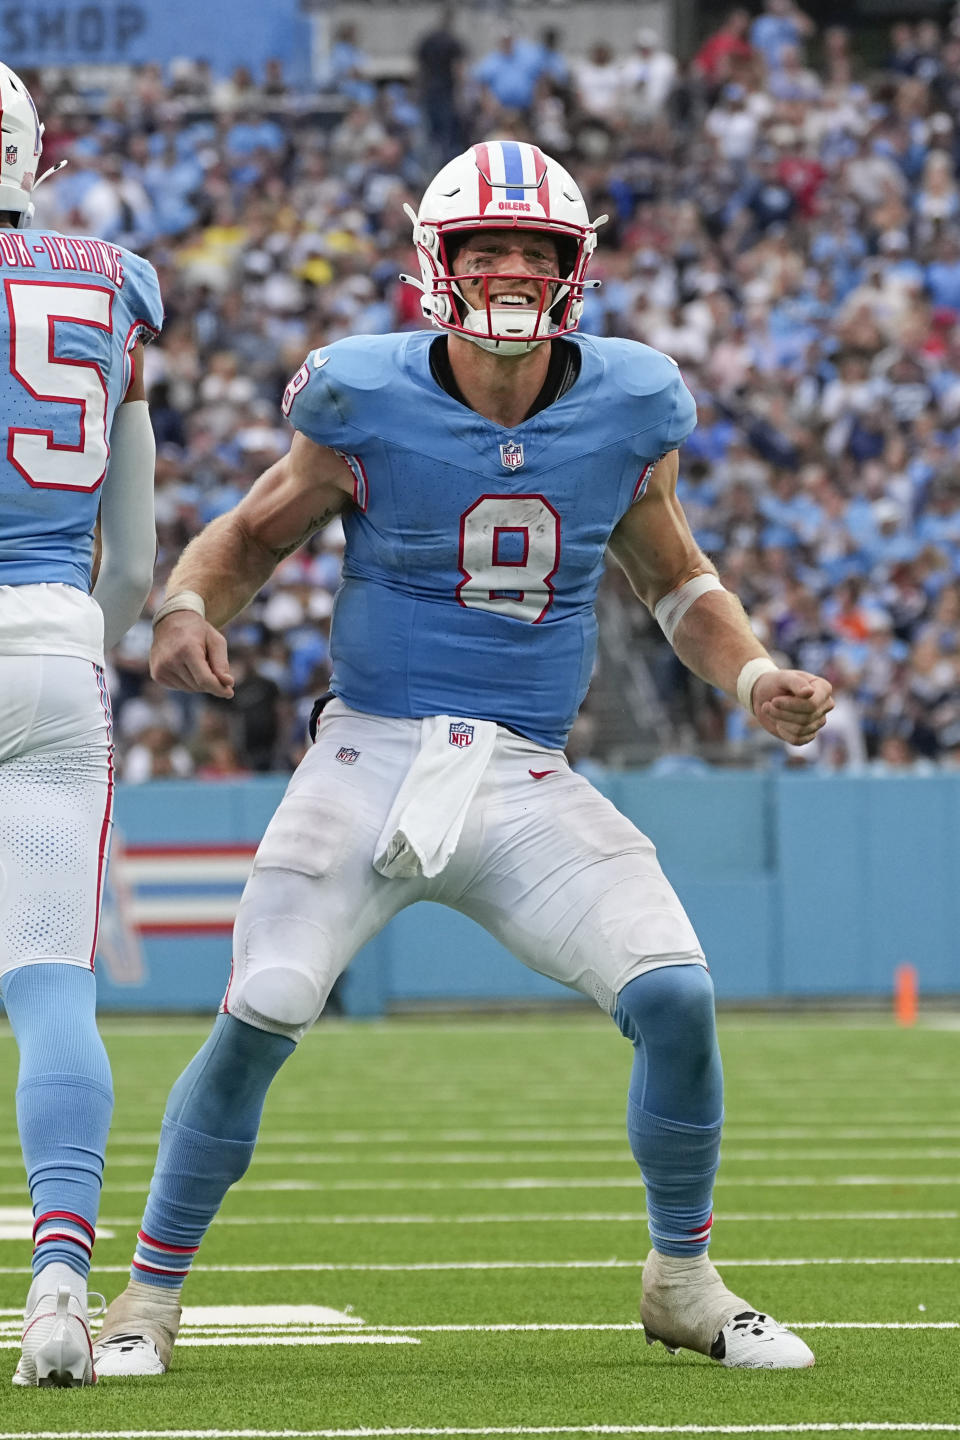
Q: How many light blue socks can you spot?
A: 3